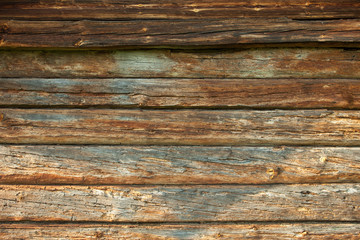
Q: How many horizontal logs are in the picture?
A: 8